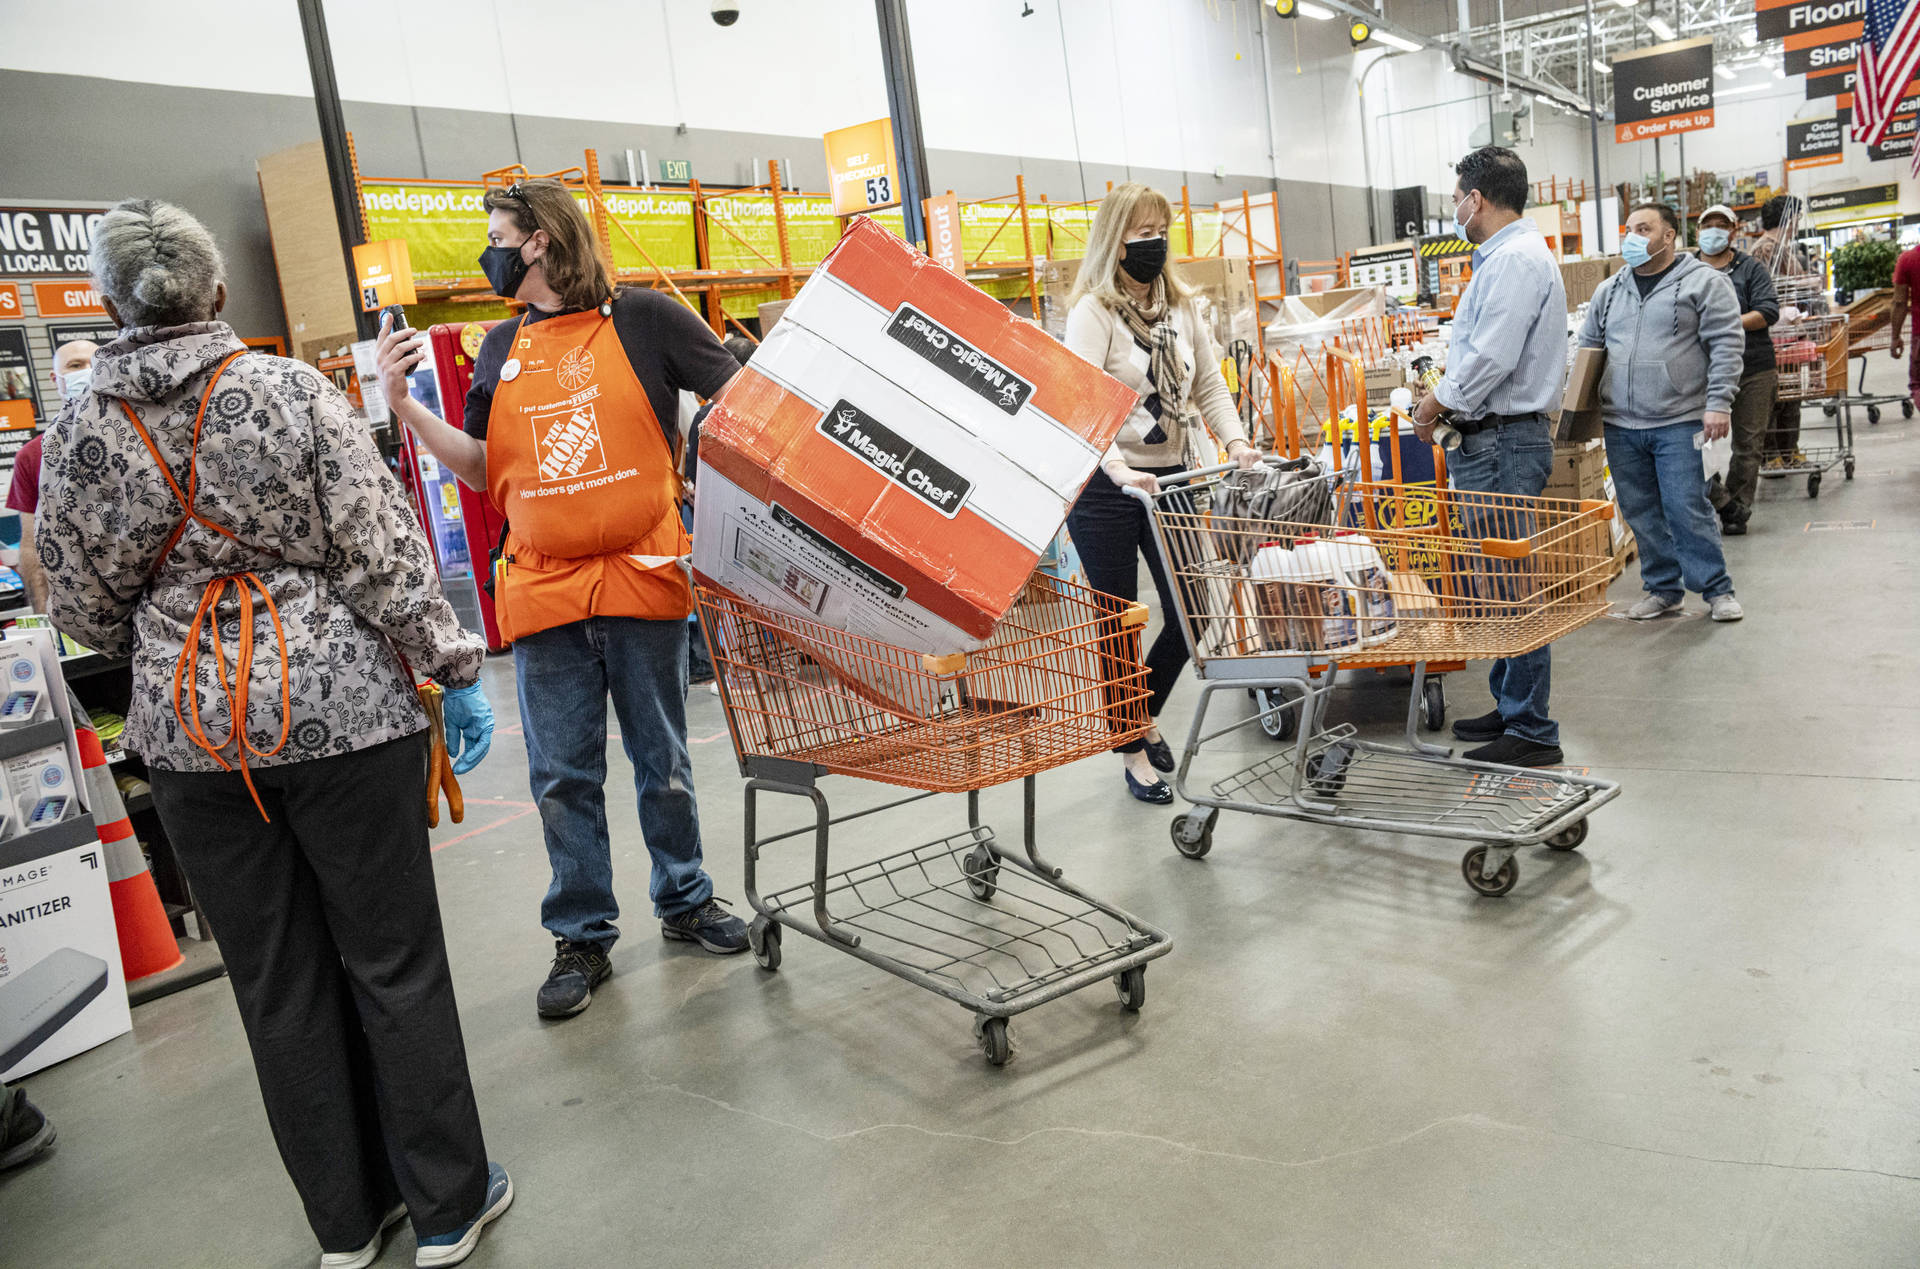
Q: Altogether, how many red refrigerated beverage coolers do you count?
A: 1